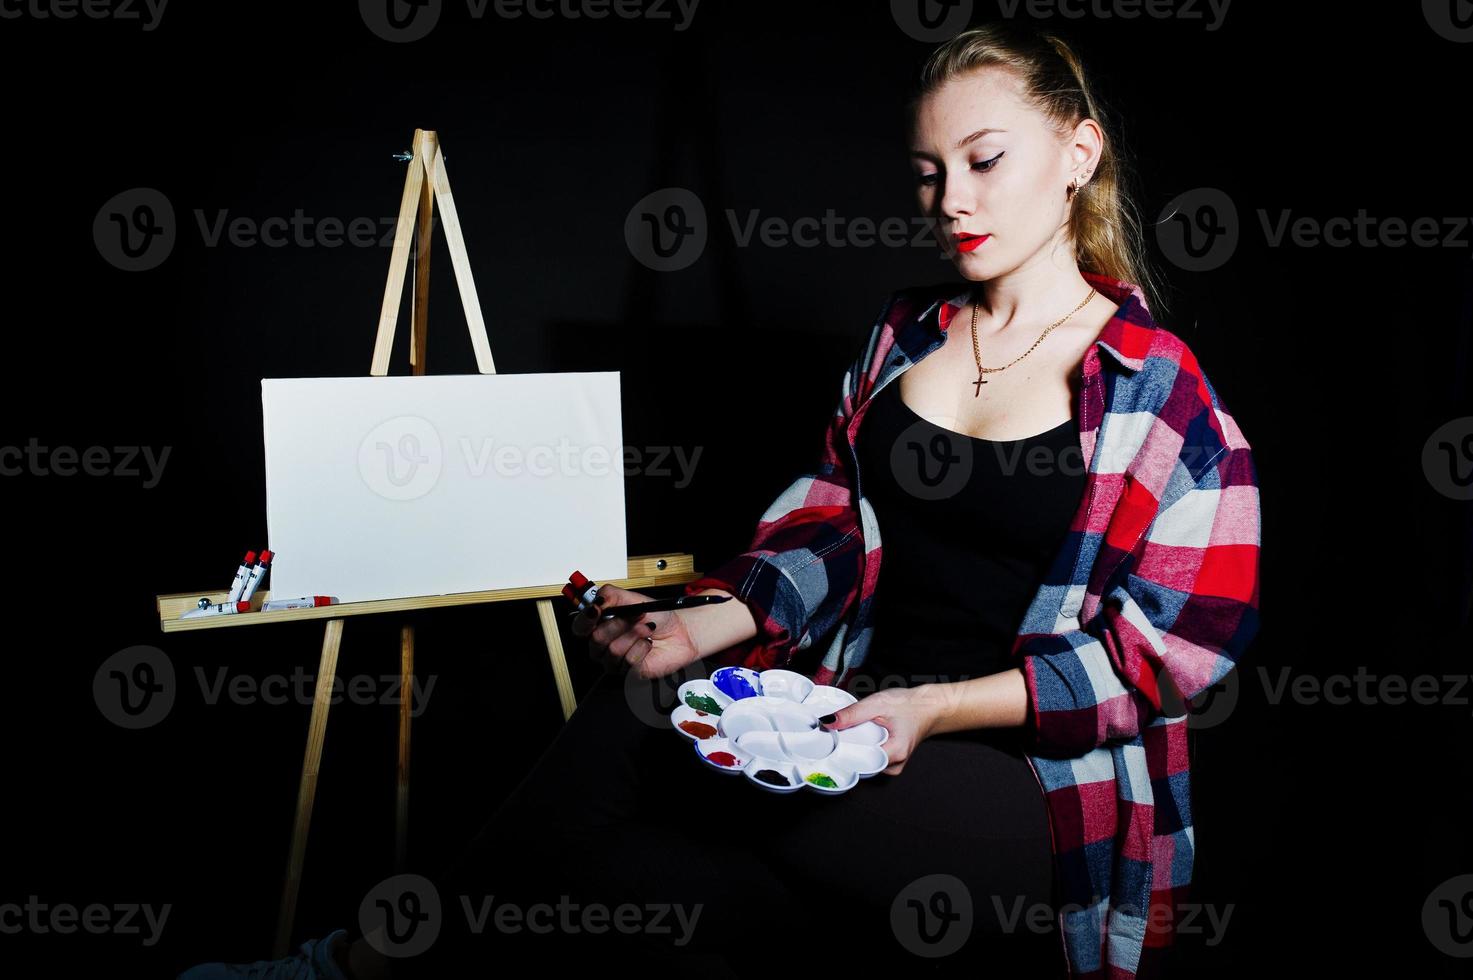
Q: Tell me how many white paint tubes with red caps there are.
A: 6